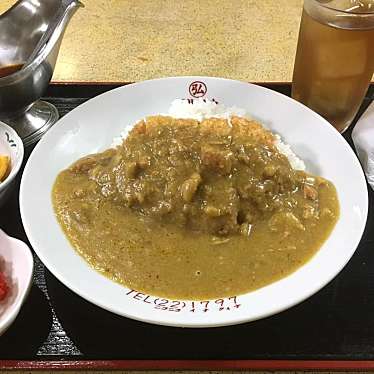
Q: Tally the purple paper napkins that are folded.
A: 0